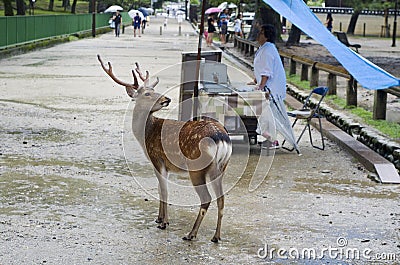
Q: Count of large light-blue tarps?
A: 1